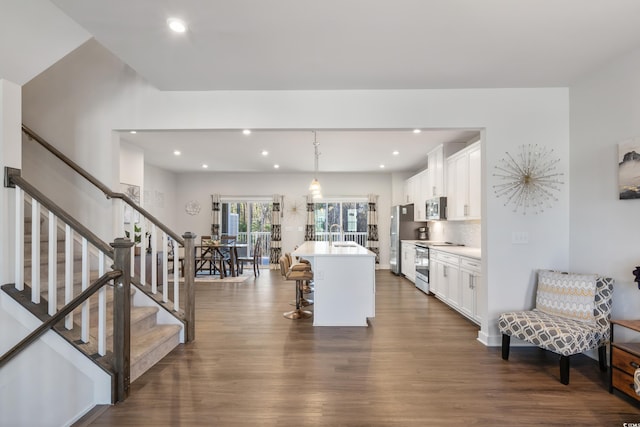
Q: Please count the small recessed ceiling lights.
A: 10